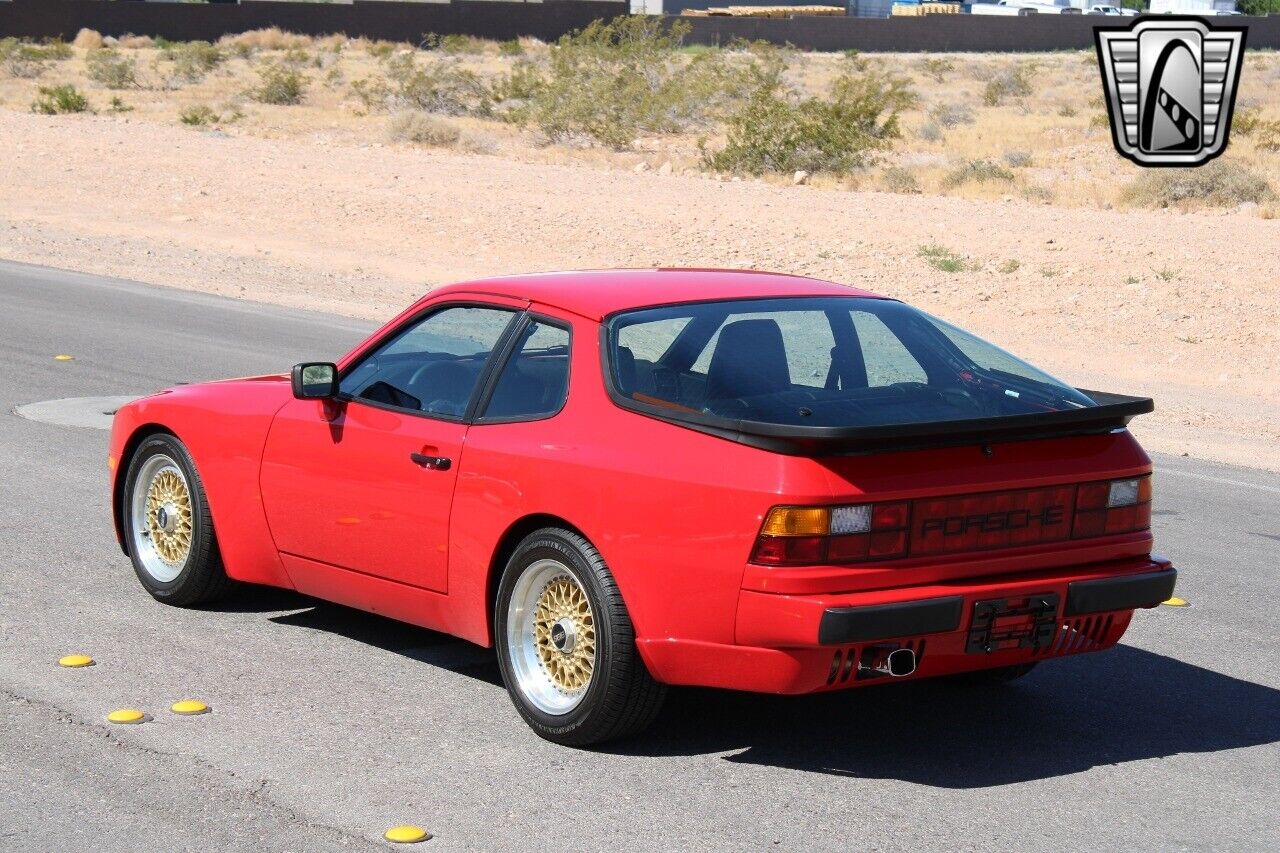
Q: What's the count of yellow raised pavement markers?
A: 6